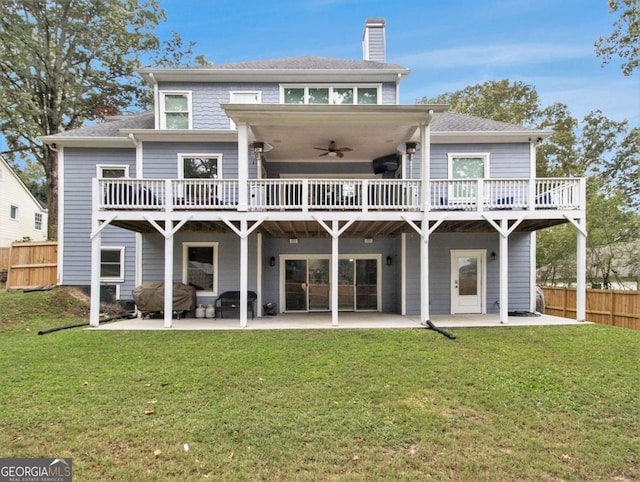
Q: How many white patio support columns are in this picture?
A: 7